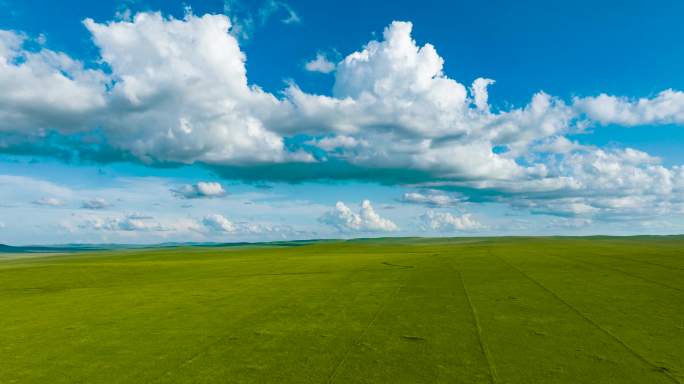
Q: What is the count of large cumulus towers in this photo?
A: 2